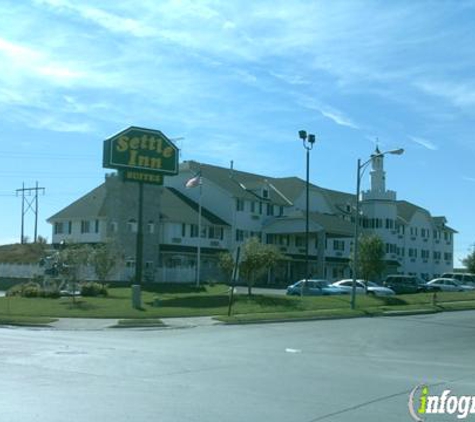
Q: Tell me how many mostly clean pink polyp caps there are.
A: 0